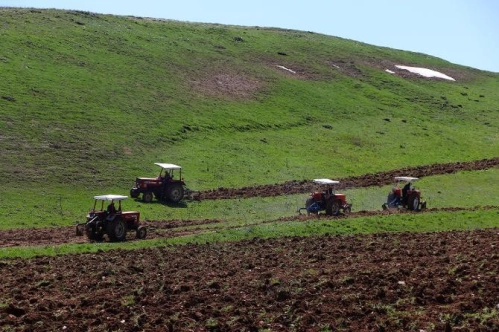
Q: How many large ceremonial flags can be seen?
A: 0